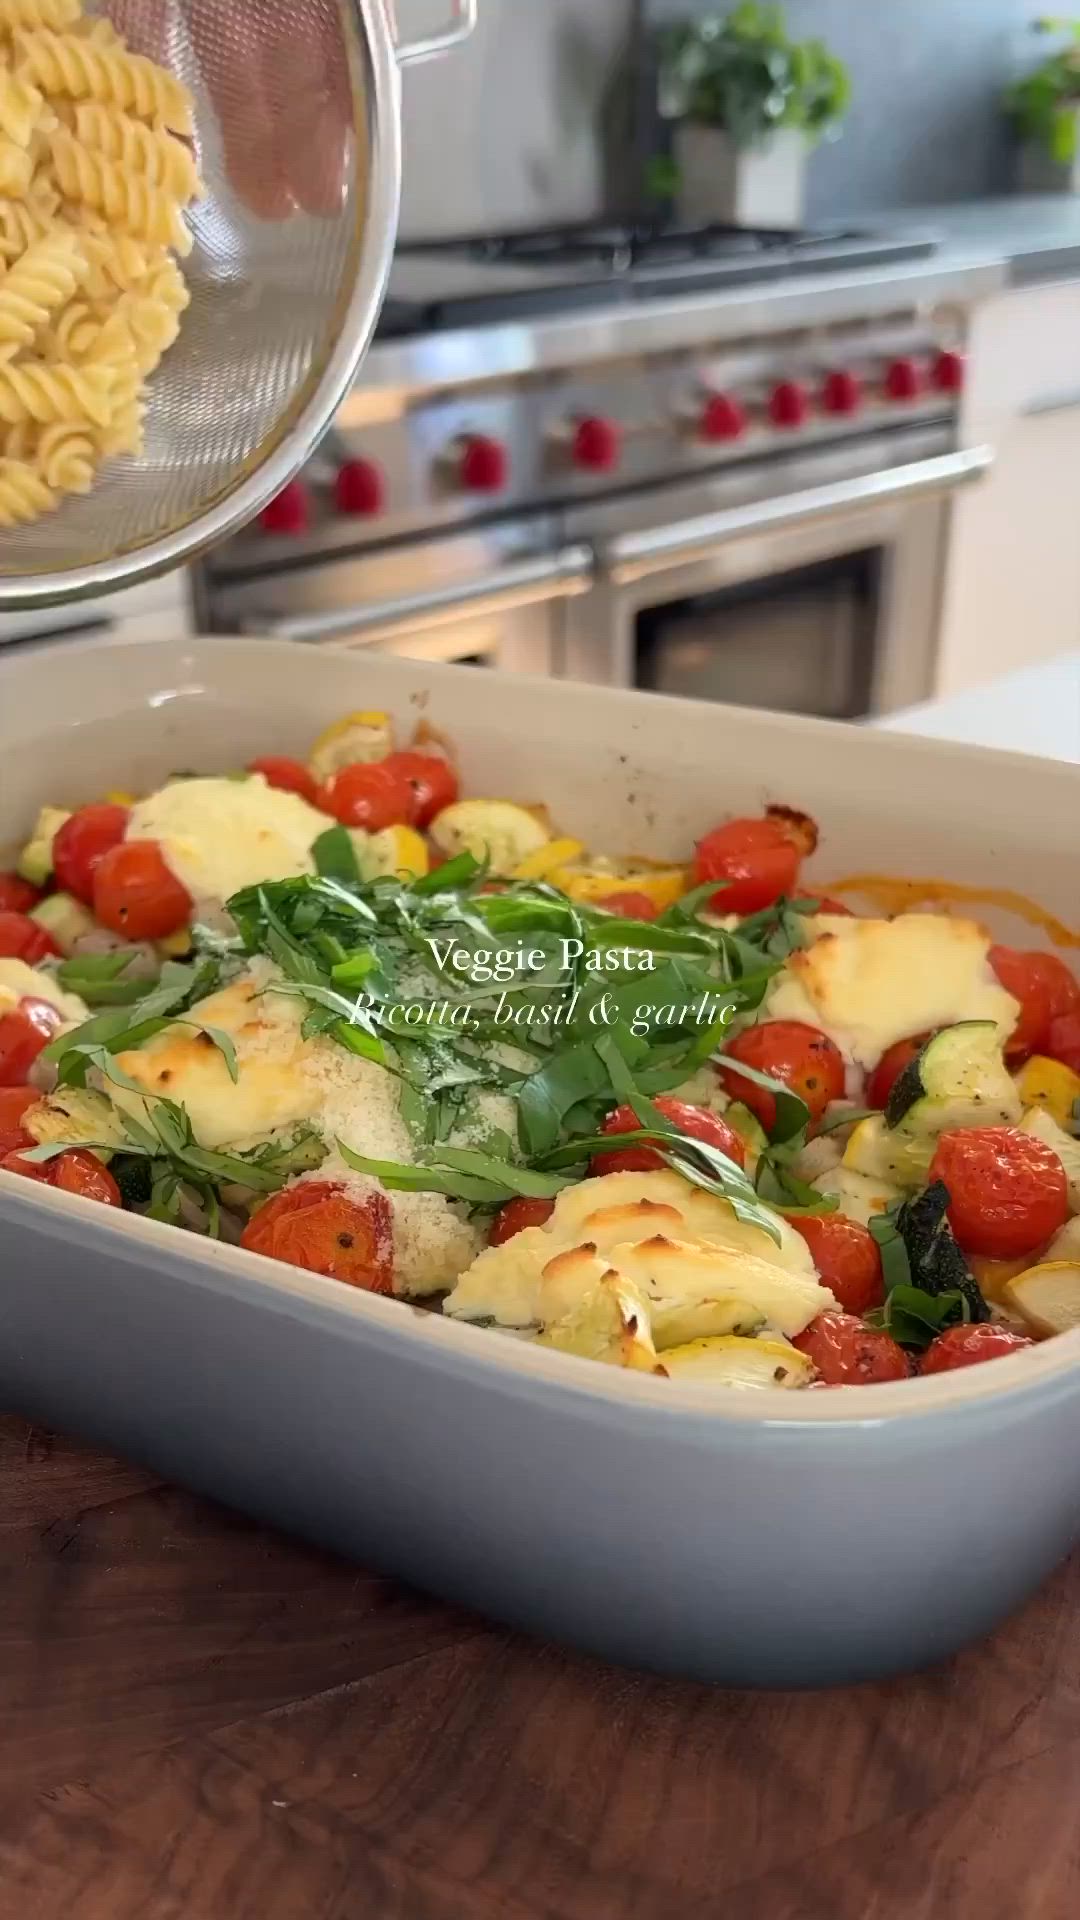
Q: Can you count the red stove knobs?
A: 9